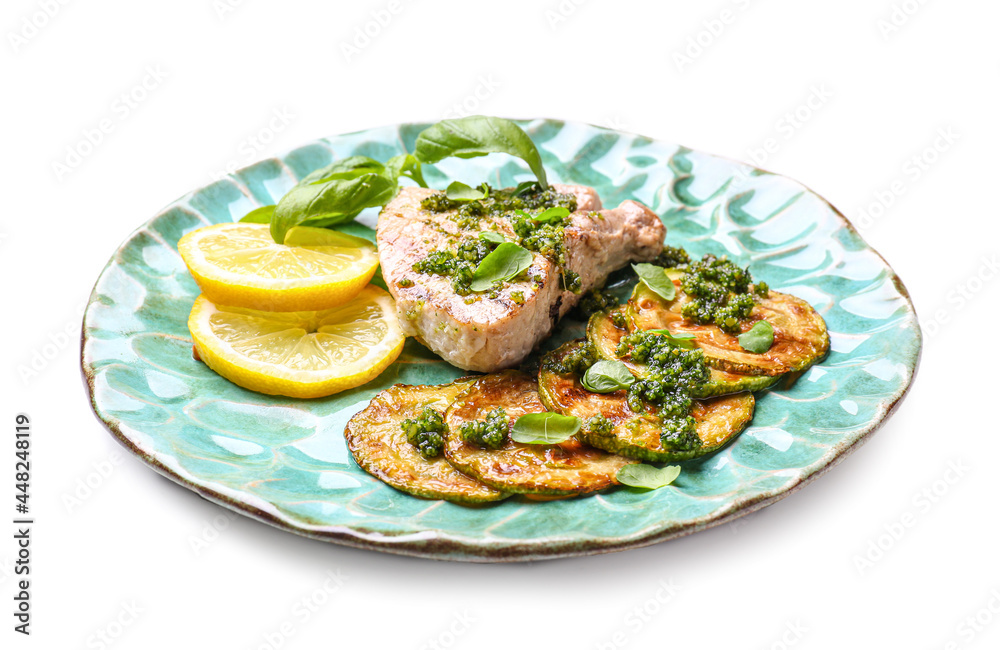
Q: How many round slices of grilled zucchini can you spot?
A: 5